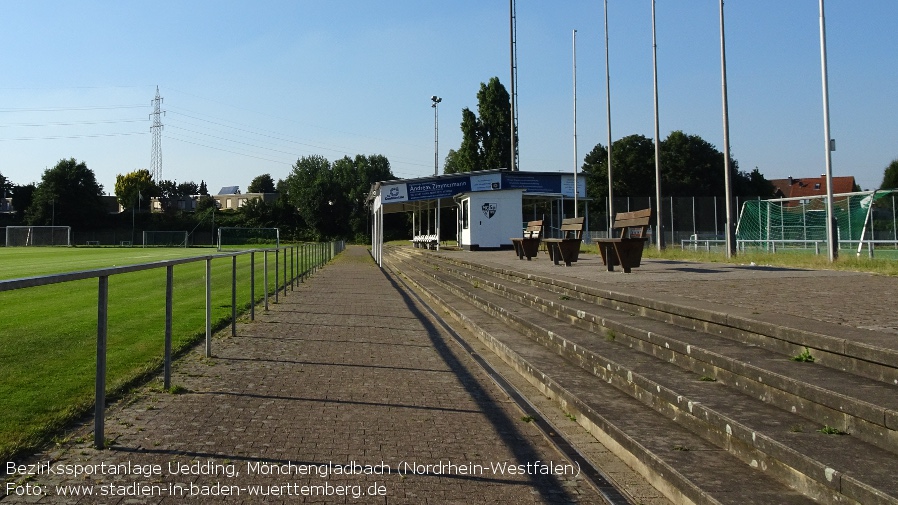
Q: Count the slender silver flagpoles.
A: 5